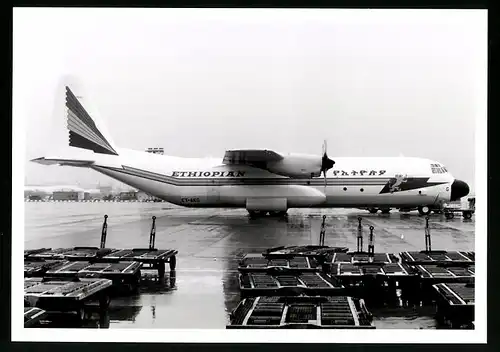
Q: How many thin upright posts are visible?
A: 6